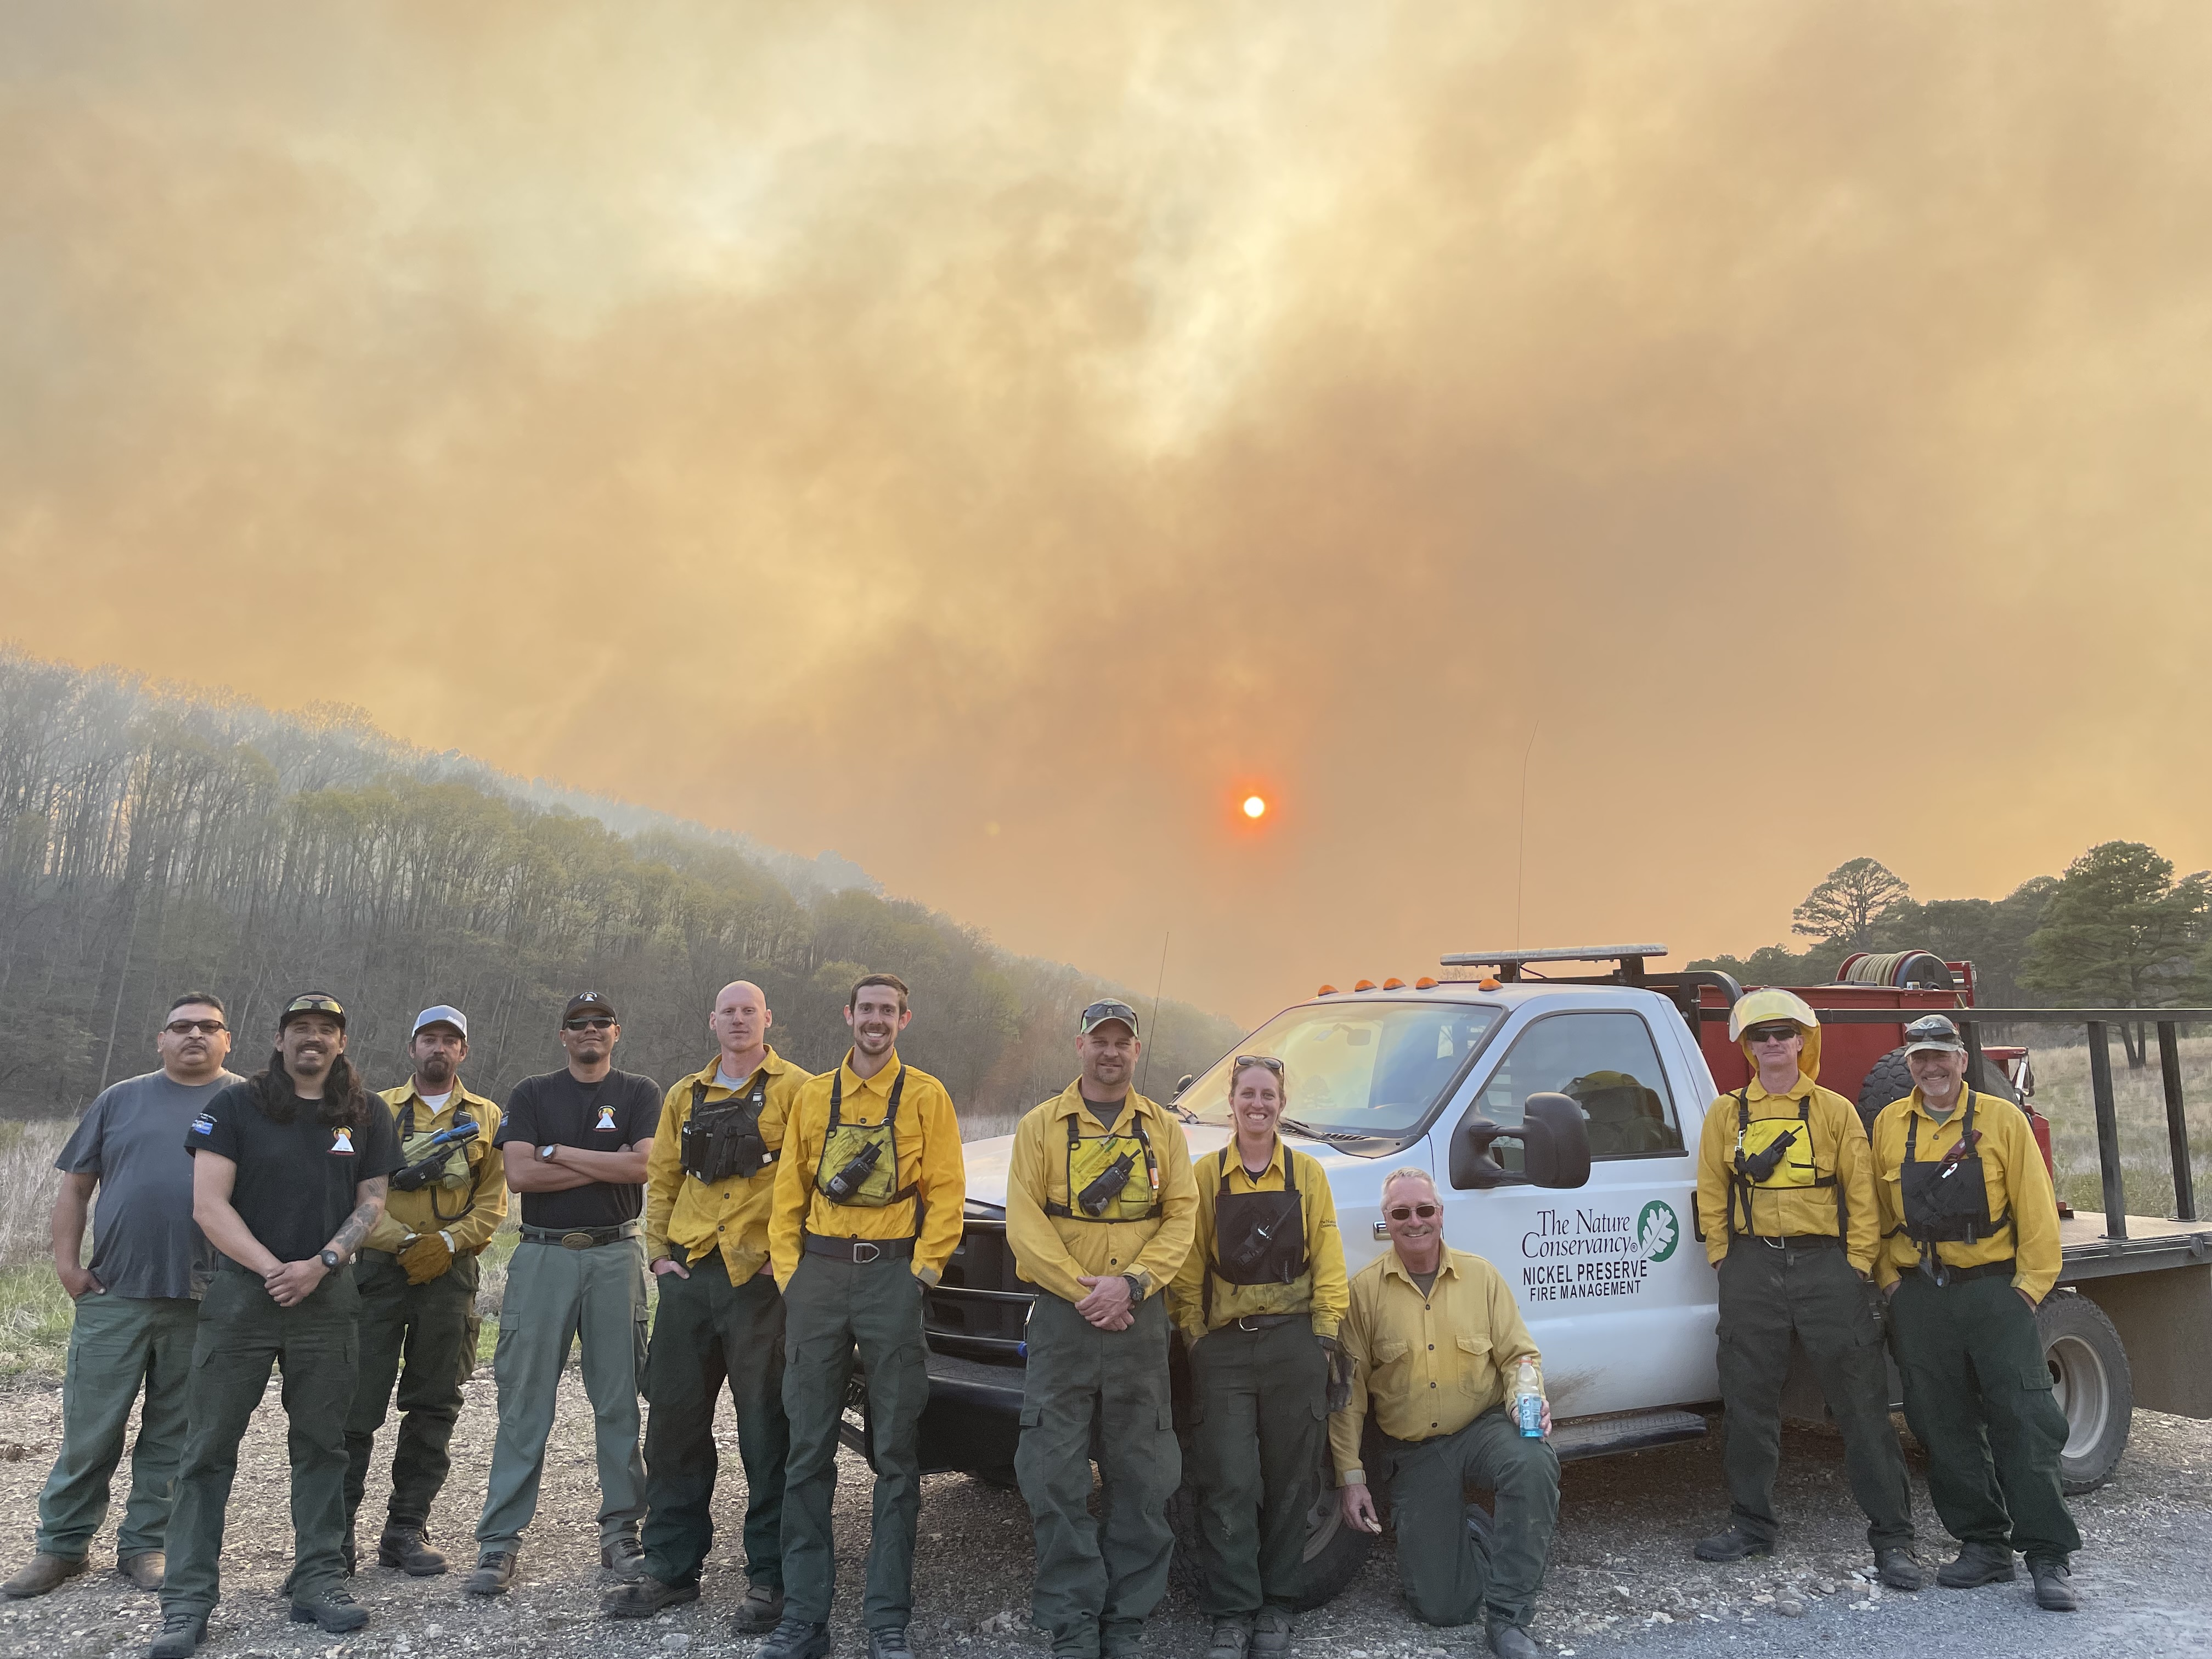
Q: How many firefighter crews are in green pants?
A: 11